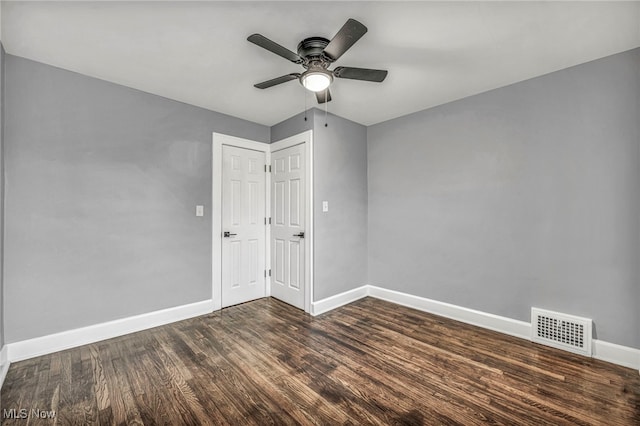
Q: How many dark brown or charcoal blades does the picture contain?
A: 5